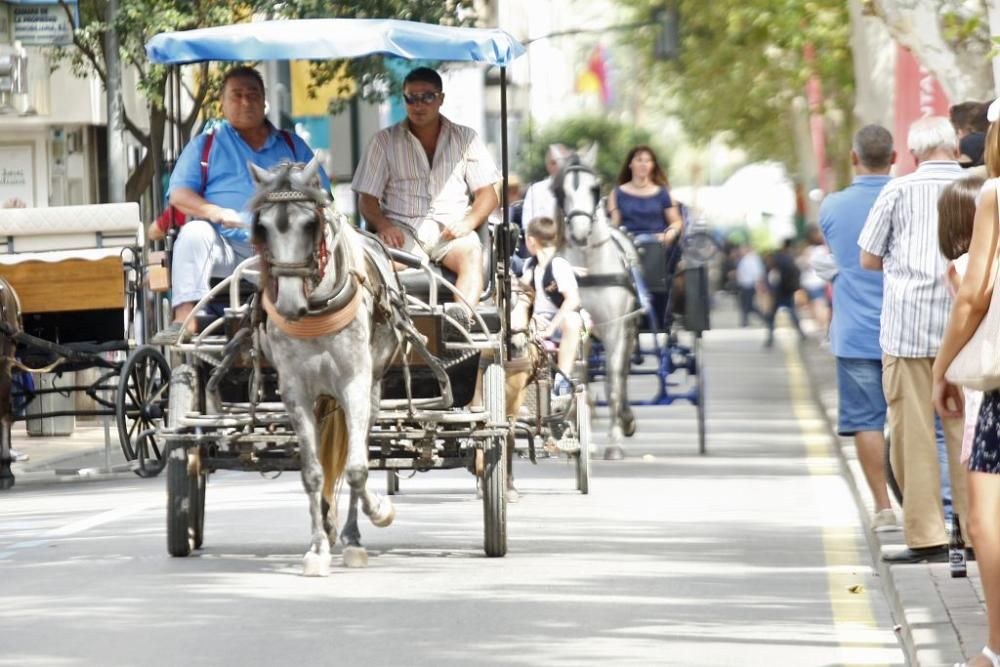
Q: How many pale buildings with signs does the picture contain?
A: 1